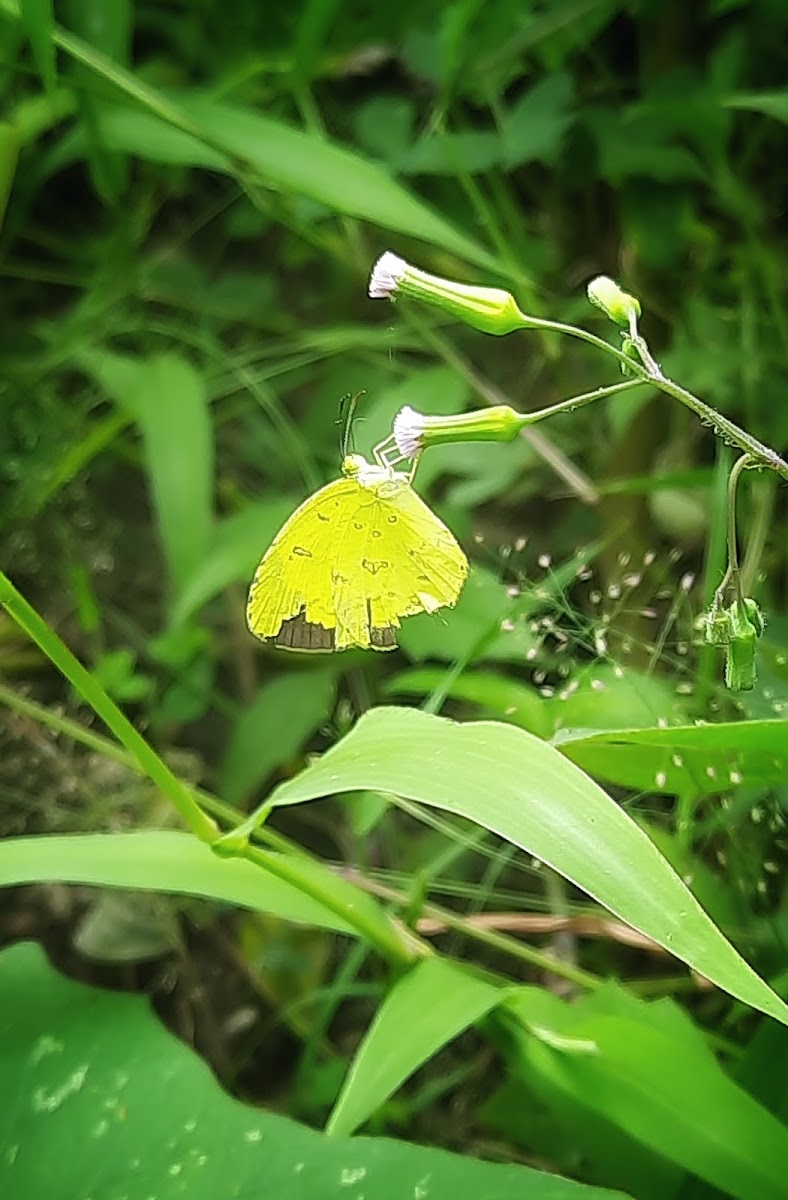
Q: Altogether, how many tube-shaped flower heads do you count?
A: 2